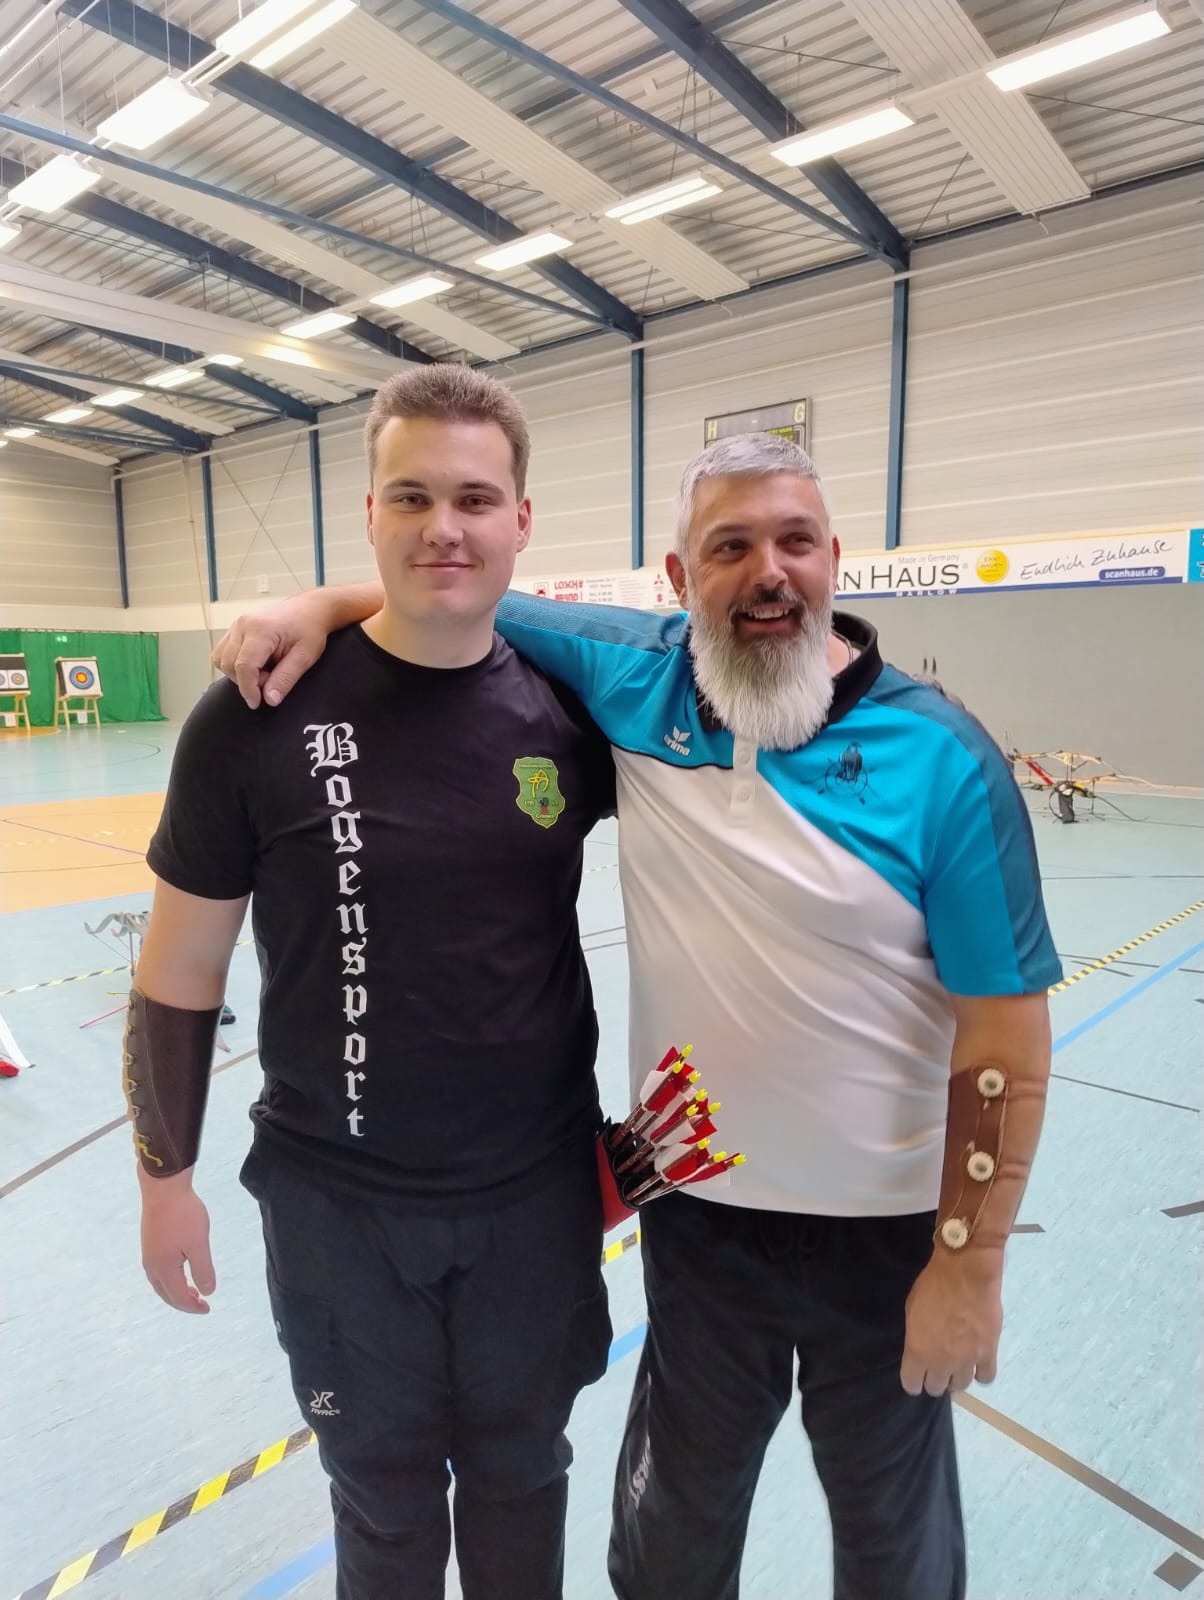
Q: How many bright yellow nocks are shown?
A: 9